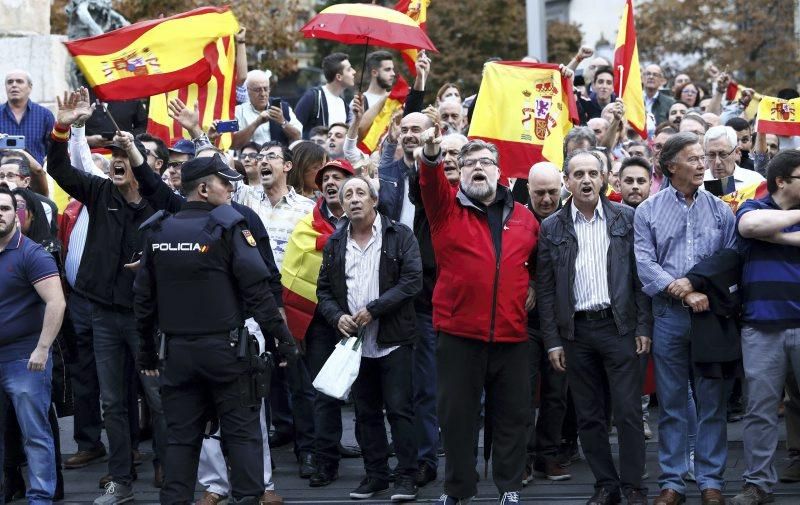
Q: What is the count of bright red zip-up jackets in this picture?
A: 1